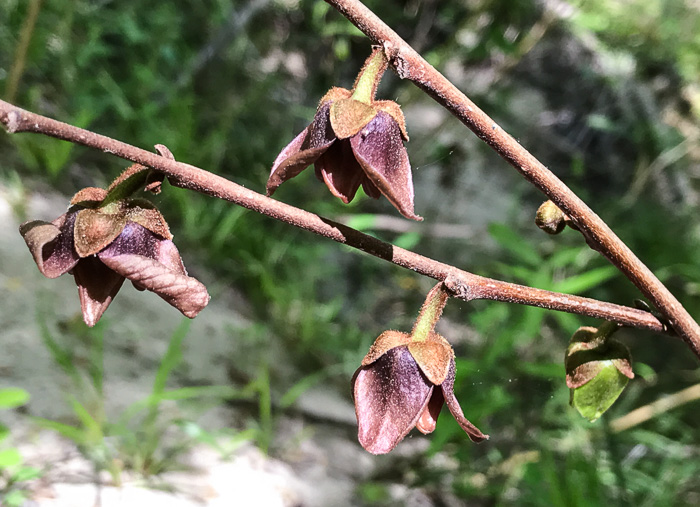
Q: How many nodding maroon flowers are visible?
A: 3